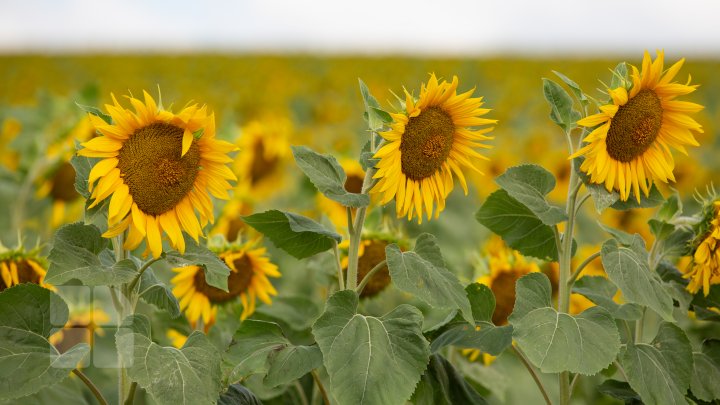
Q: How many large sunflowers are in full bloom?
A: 3